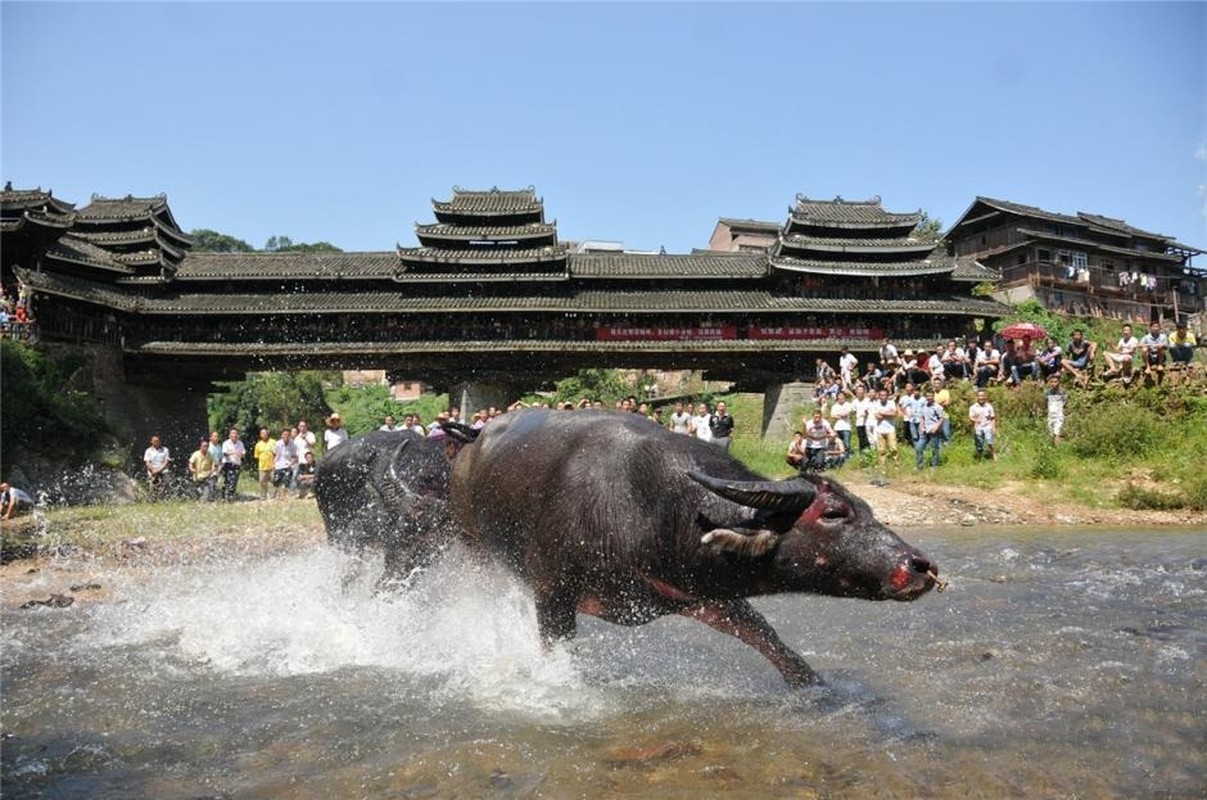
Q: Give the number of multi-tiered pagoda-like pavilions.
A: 4